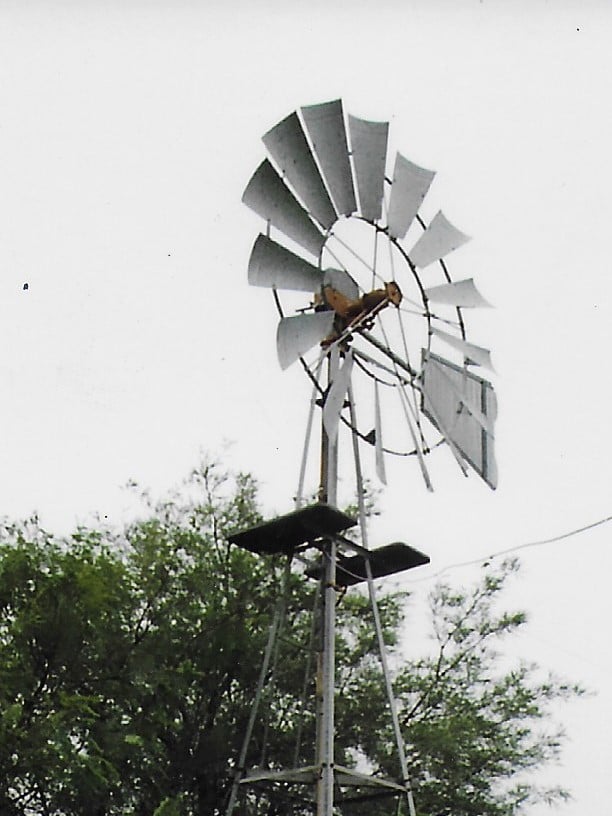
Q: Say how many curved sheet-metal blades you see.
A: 15